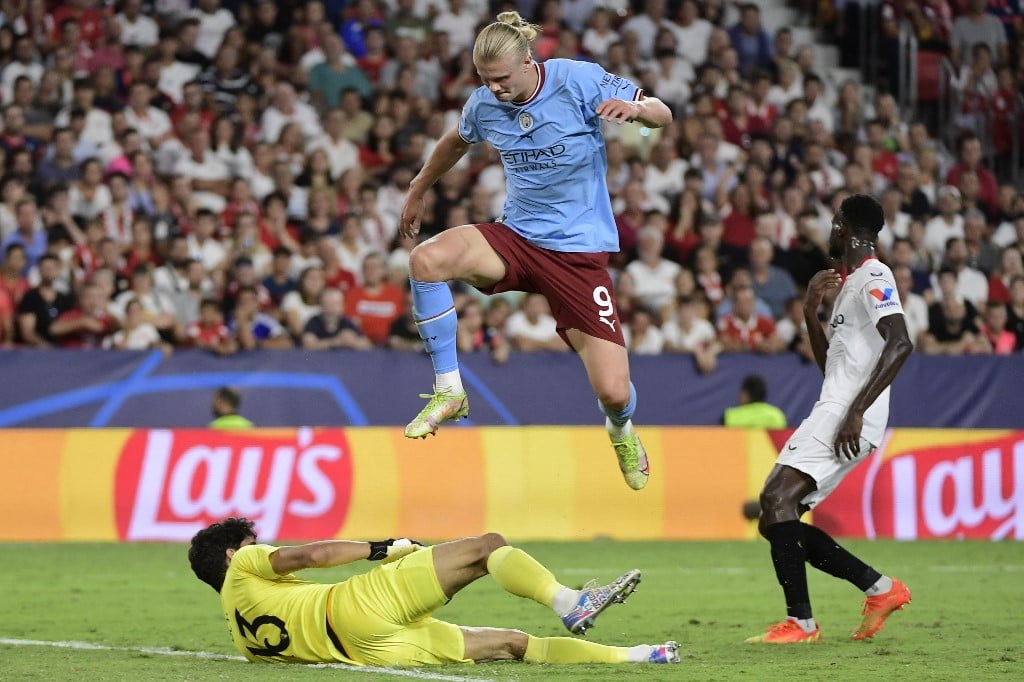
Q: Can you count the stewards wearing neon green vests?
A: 2